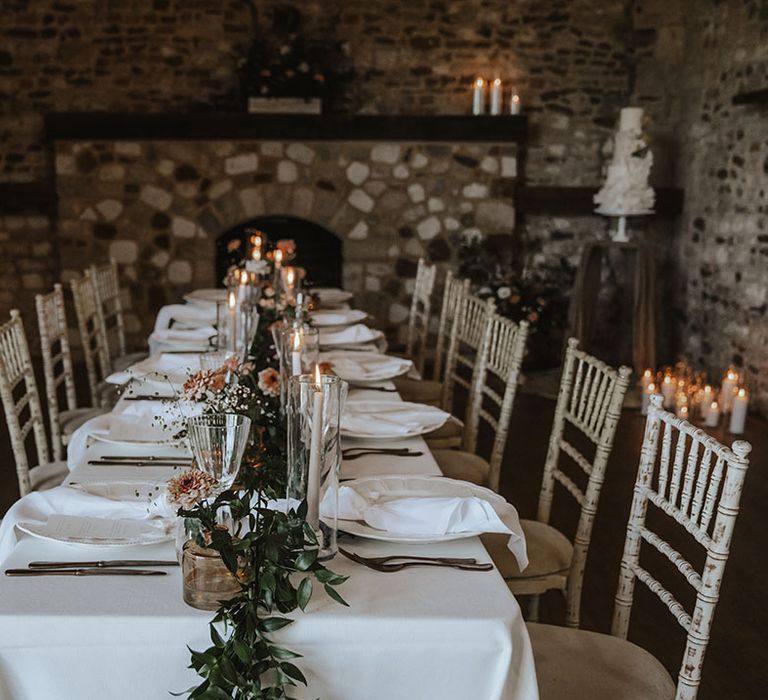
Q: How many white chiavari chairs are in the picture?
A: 10